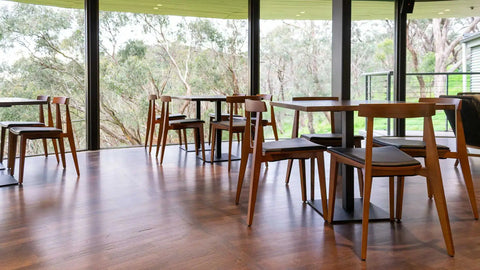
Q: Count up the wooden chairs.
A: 11